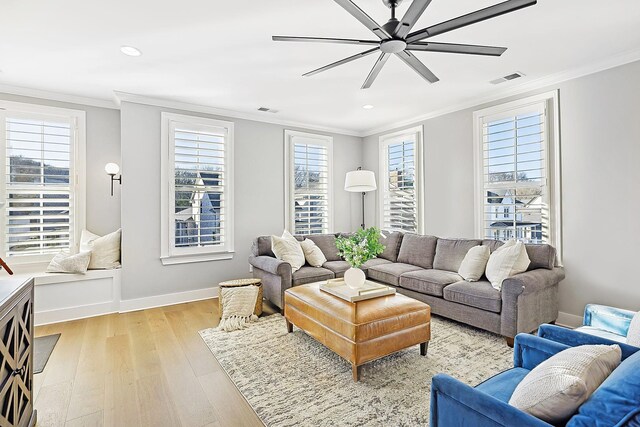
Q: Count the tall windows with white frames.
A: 5